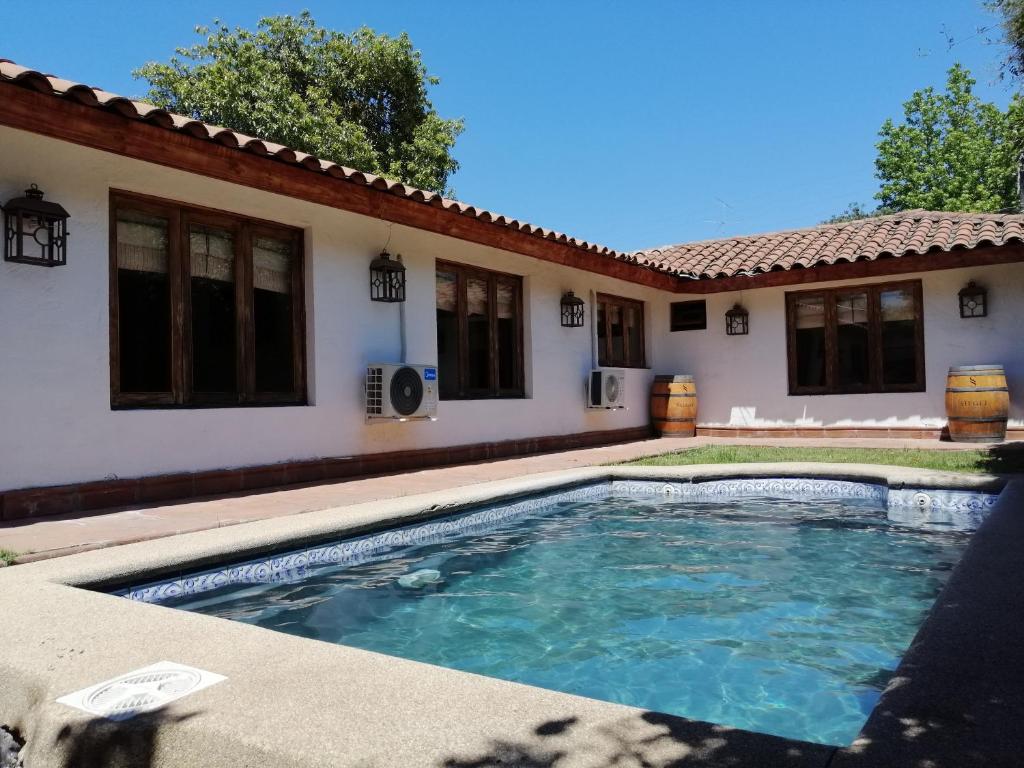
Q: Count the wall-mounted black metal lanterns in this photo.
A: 5